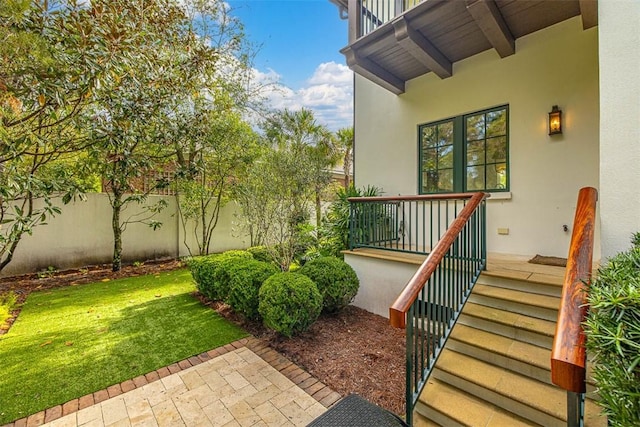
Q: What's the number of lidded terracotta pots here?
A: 0